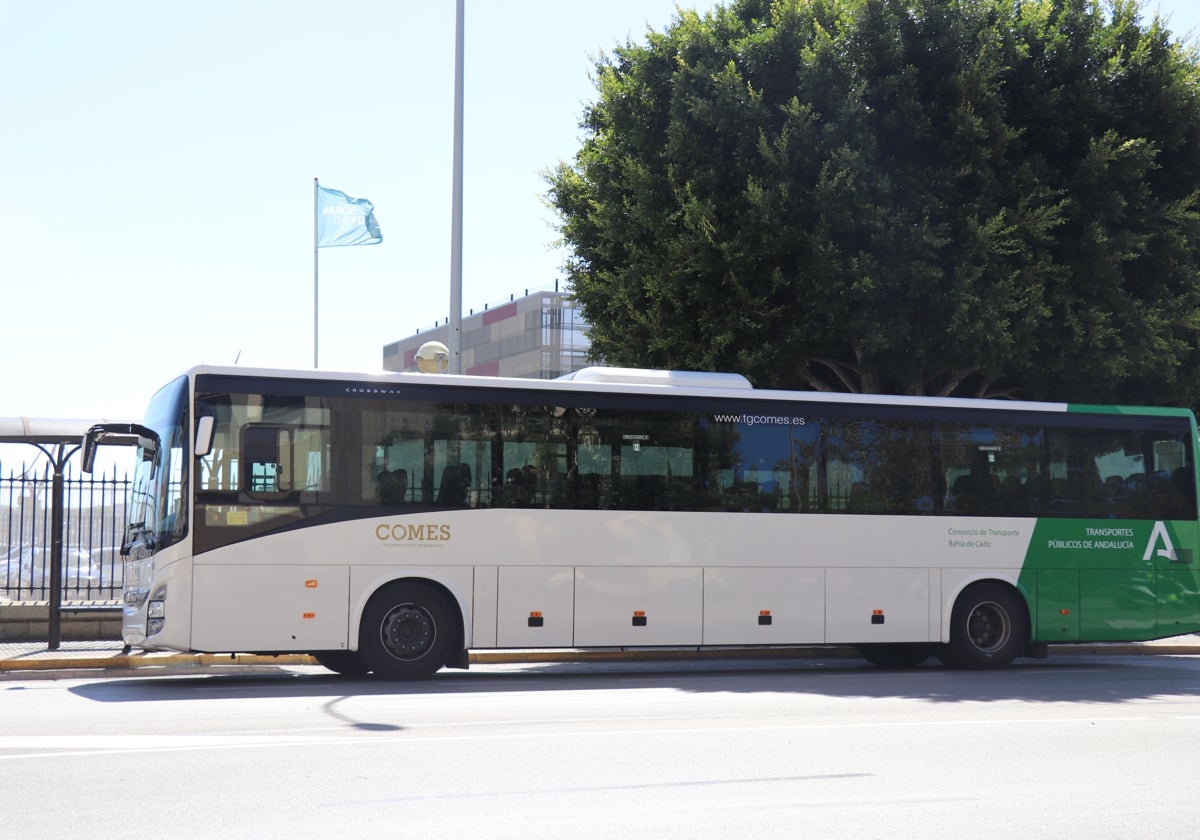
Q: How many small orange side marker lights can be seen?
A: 7